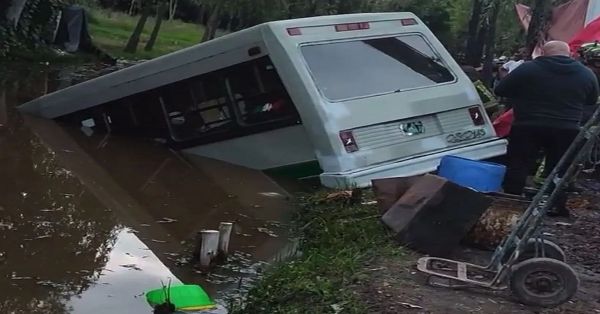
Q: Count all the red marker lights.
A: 5